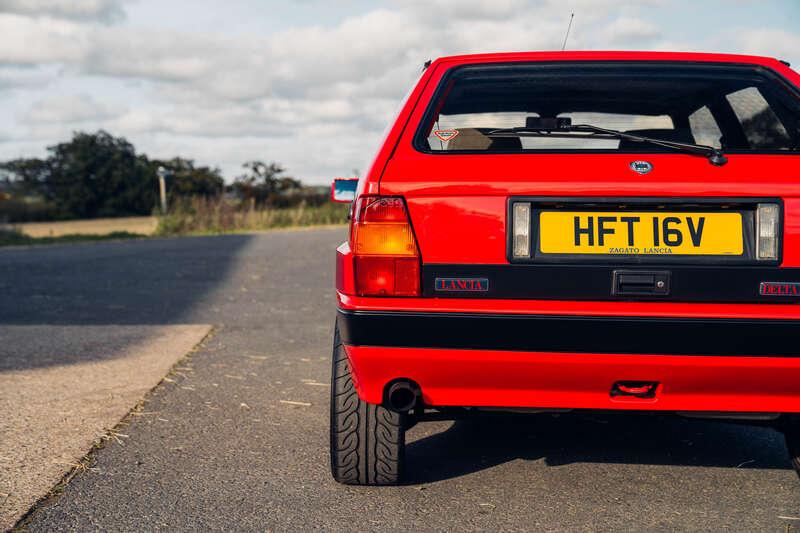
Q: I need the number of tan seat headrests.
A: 1